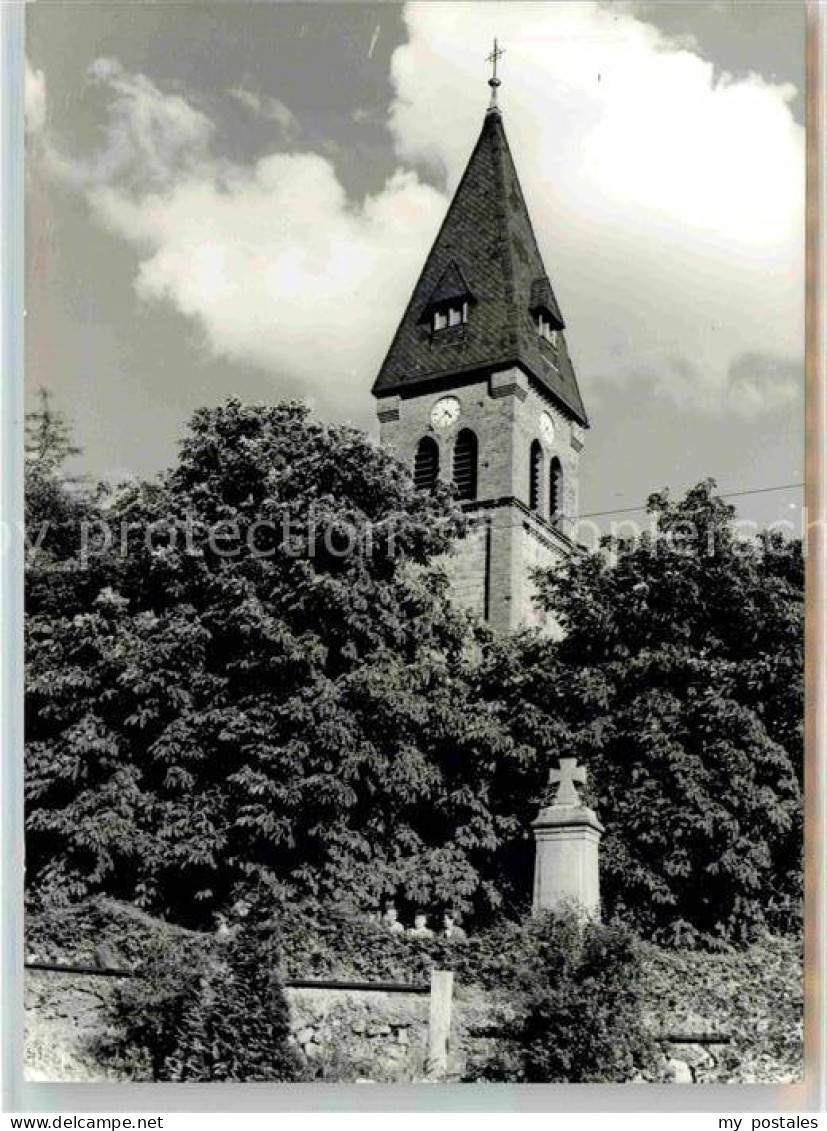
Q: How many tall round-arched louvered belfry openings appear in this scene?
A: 4